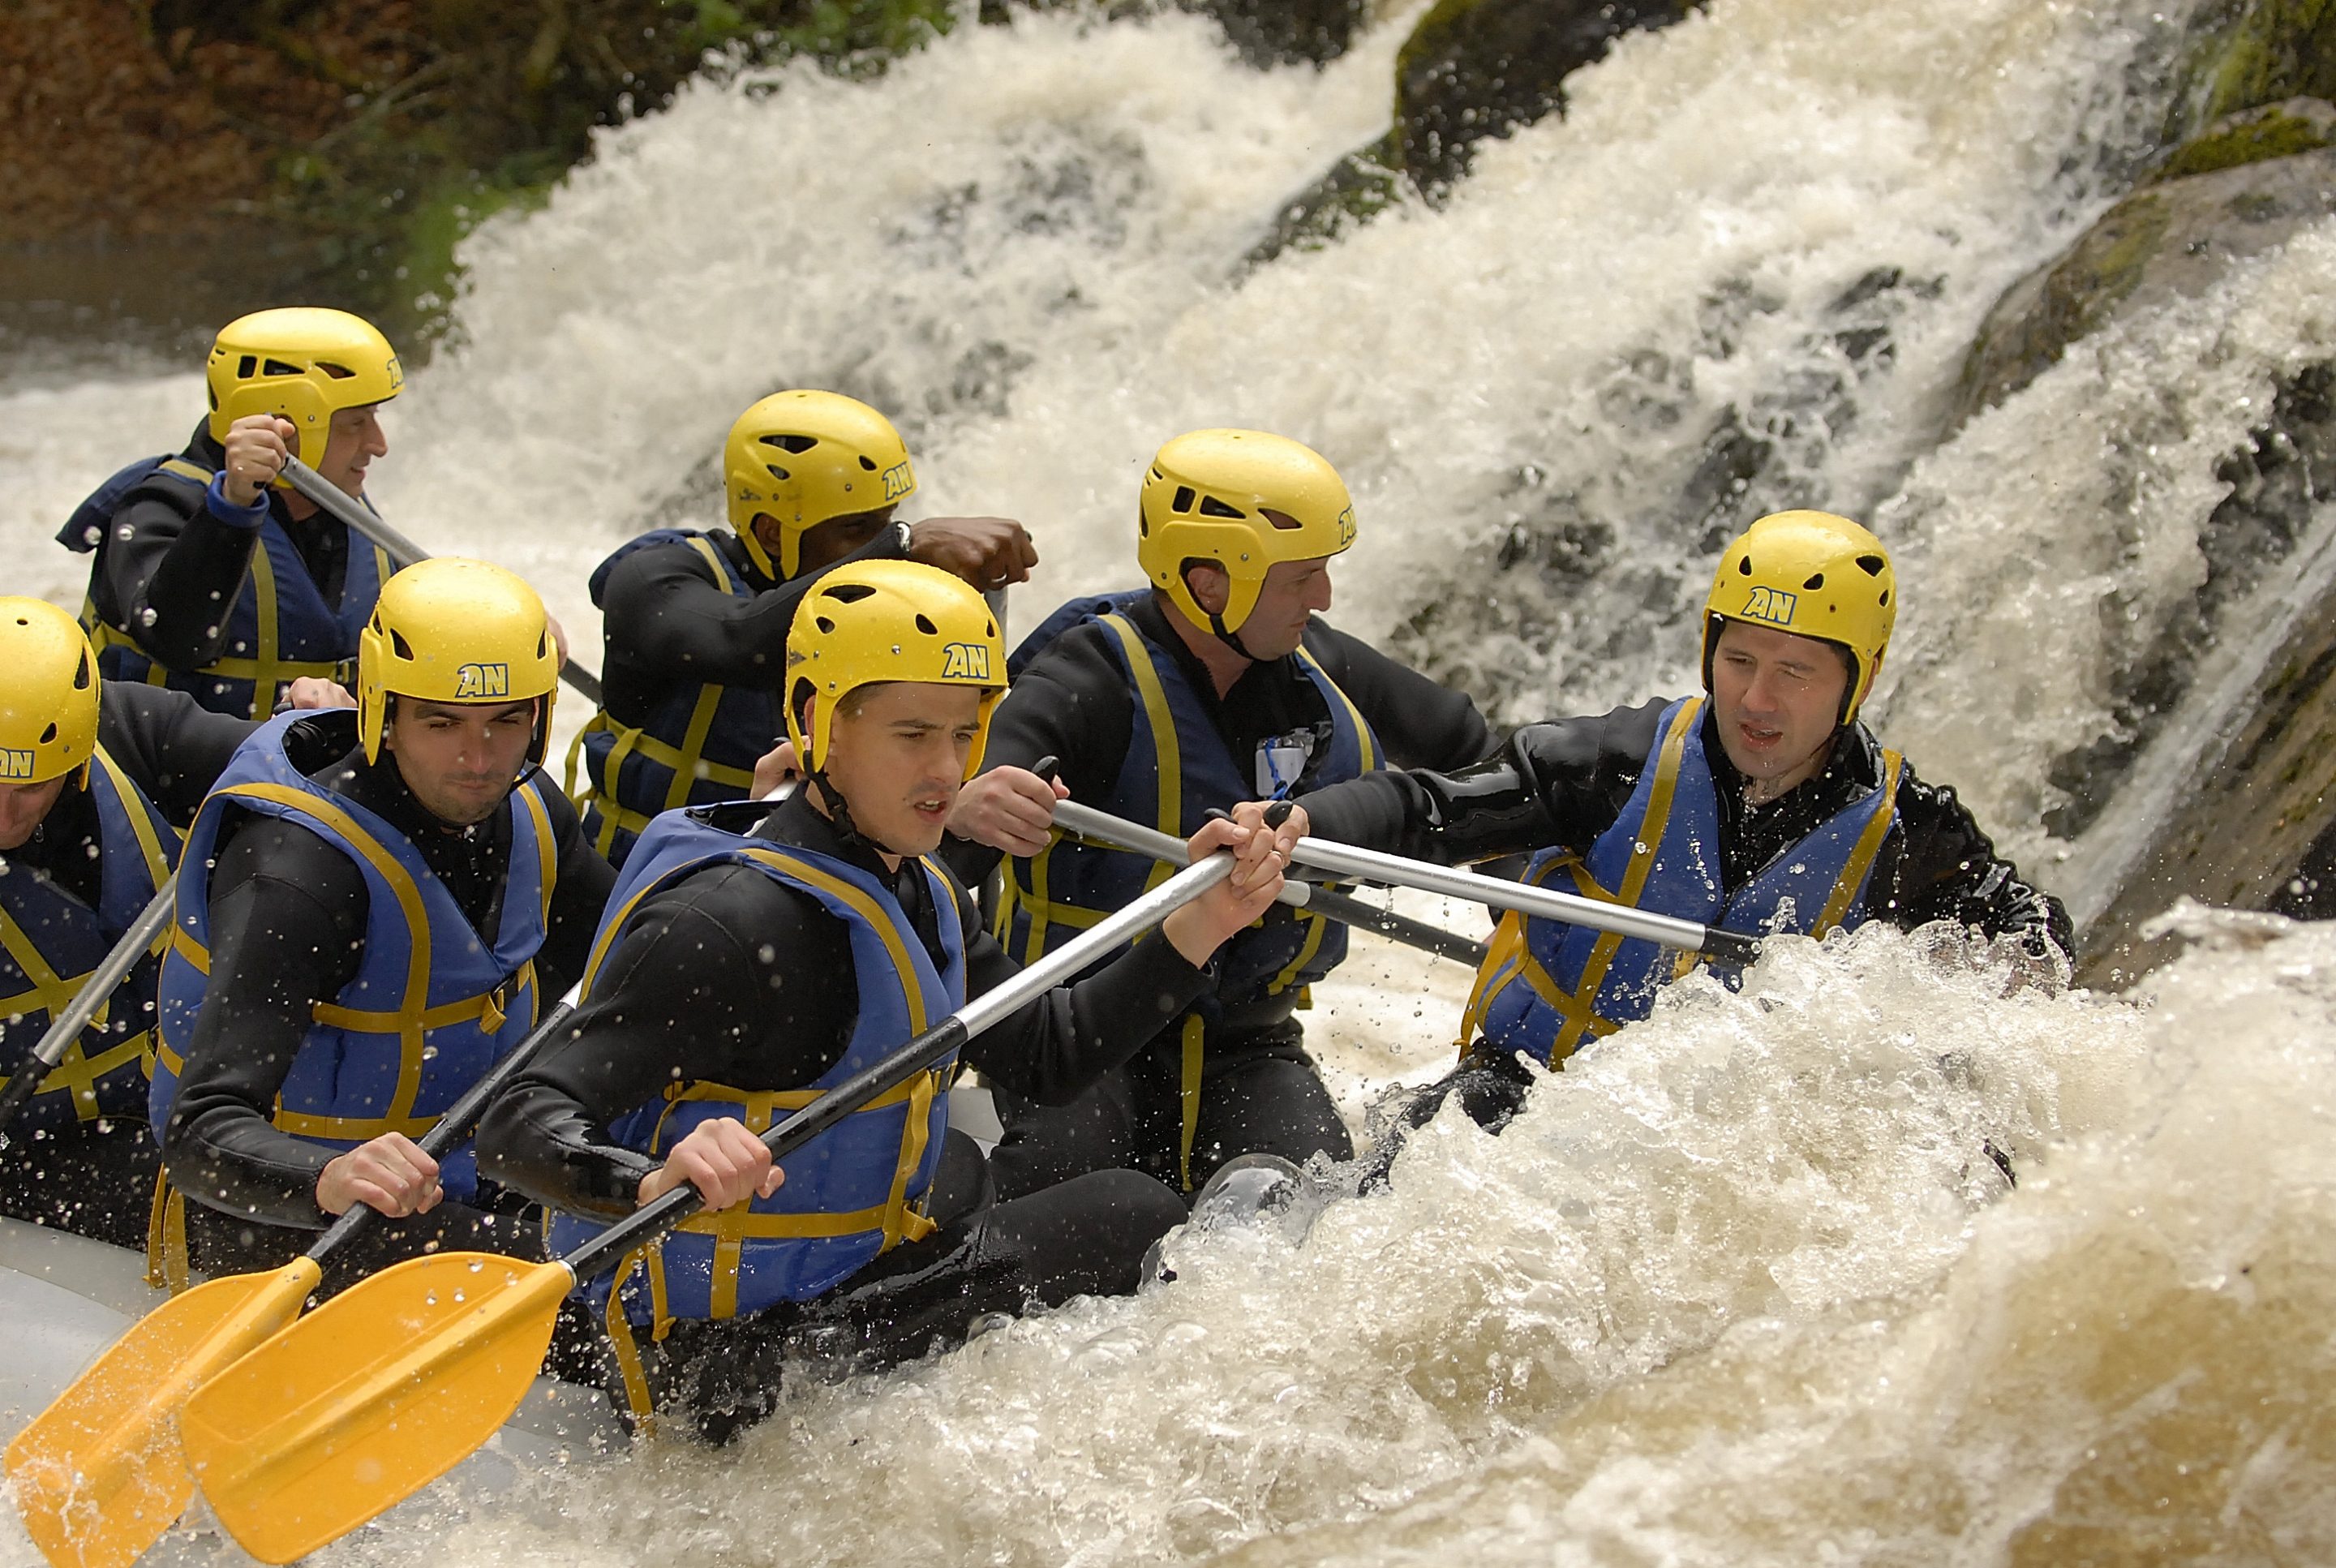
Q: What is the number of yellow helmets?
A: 7